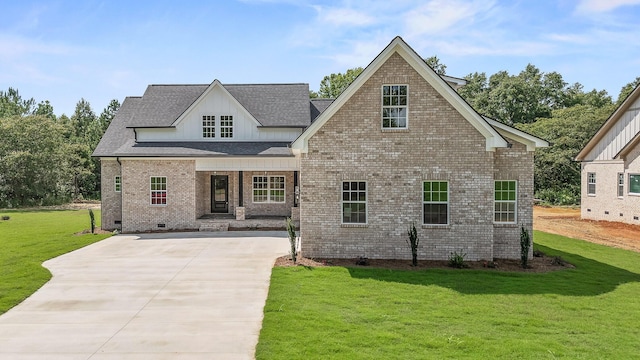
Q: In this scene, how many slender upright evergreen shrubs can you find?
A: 4